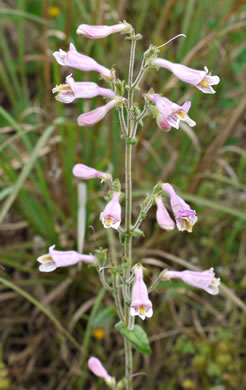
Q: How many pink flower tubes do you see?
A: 15